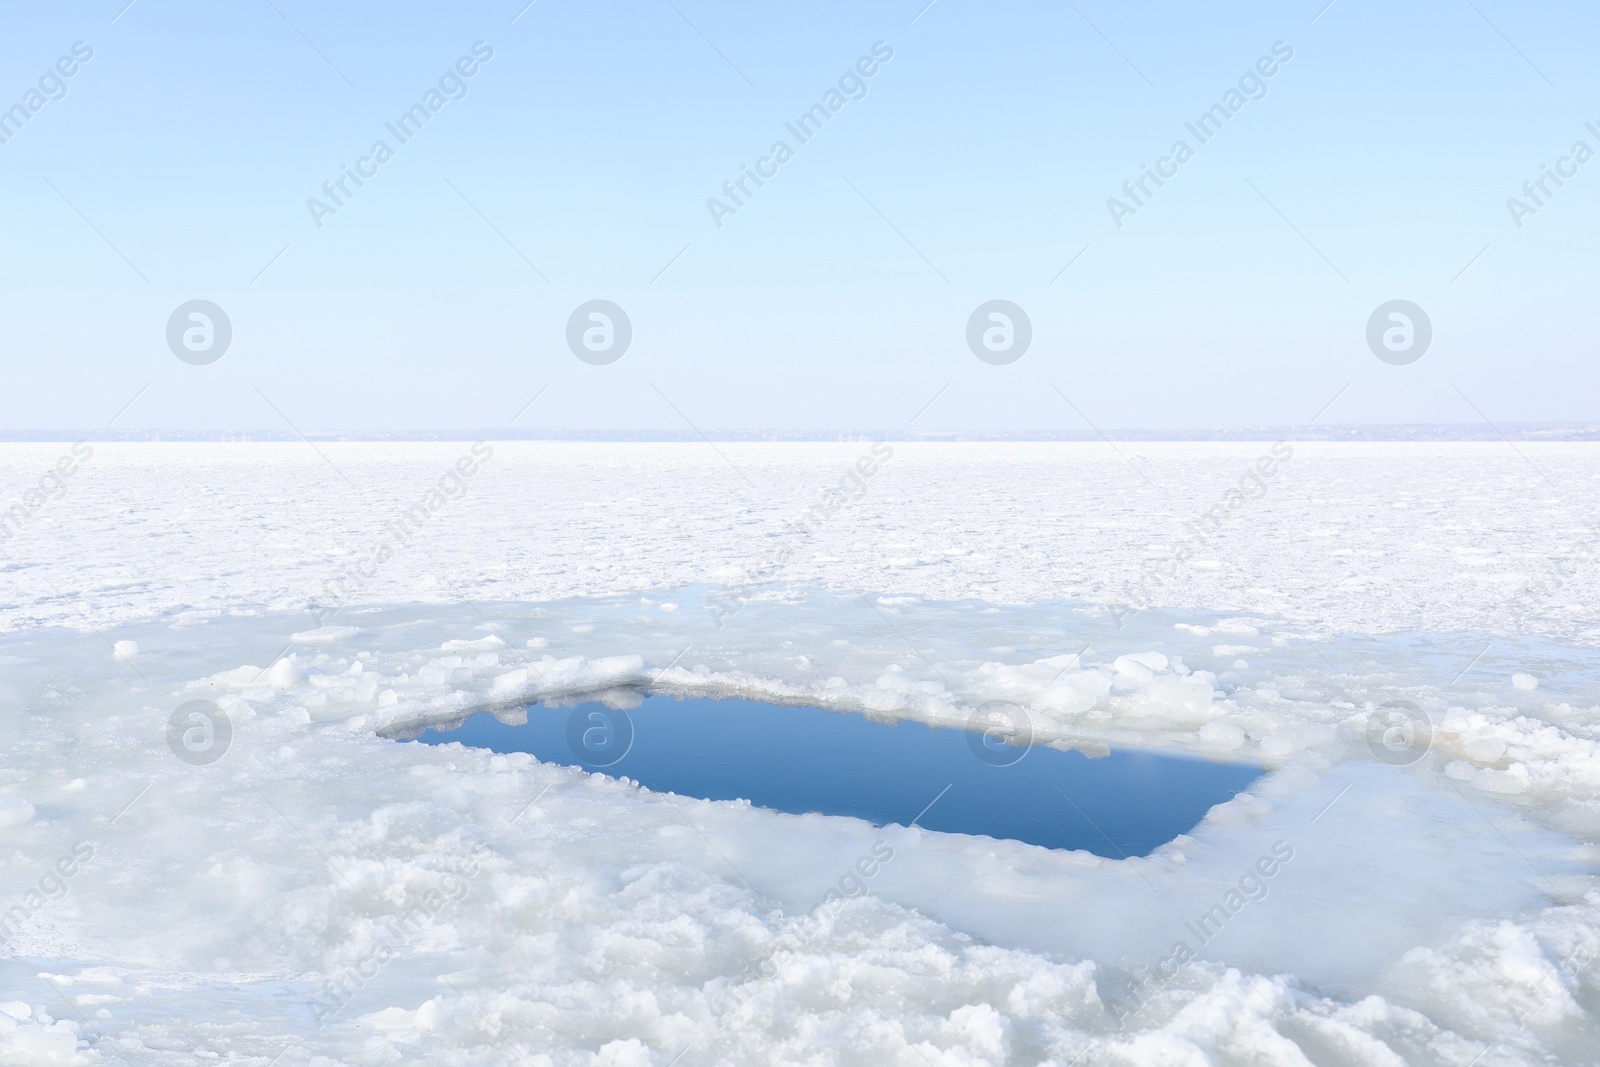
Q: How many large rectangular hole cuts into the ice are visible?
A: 1